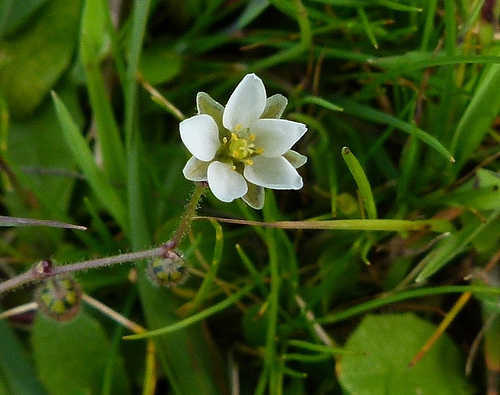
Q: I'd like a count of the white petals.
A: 5